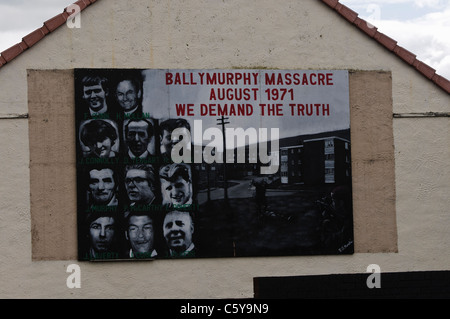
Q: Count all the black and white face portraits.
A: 11